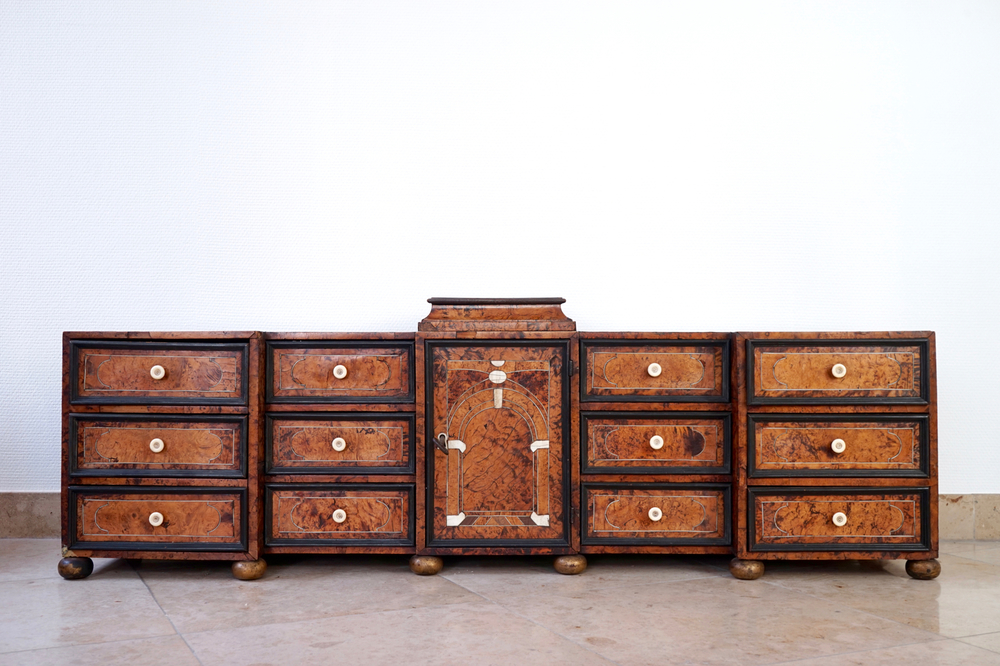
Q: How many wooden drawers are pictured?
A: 12